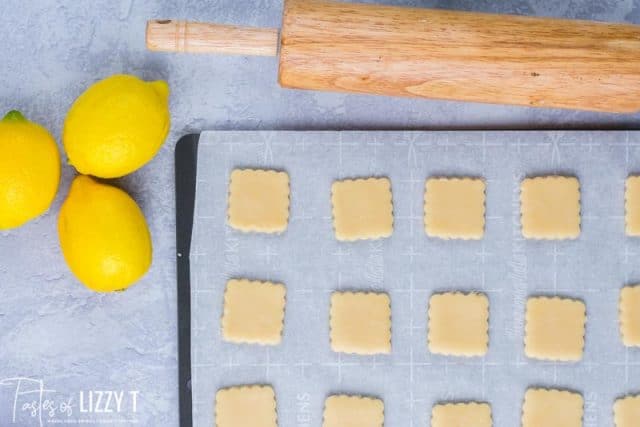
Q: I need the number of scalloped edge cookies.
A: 15